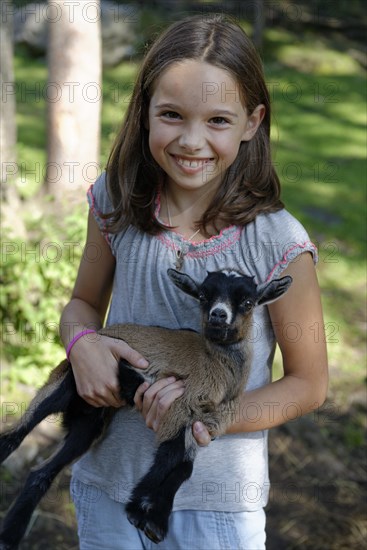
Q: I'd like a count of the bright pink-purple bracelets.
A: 1